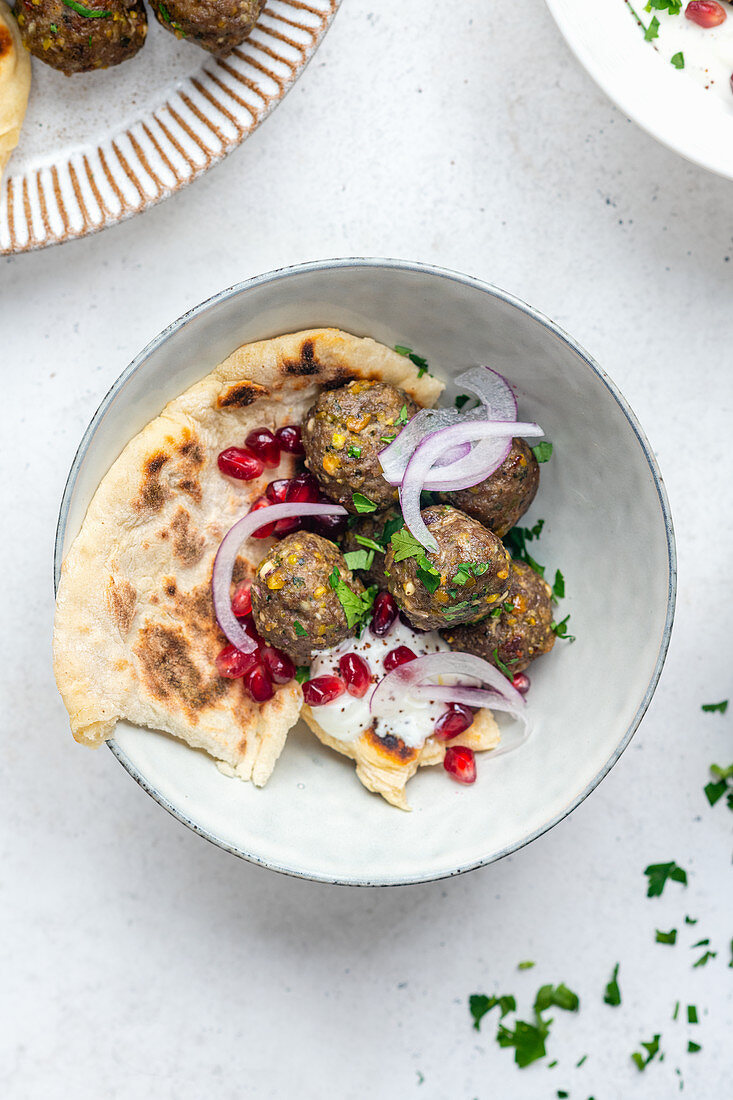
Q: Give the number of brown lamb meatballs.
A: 8